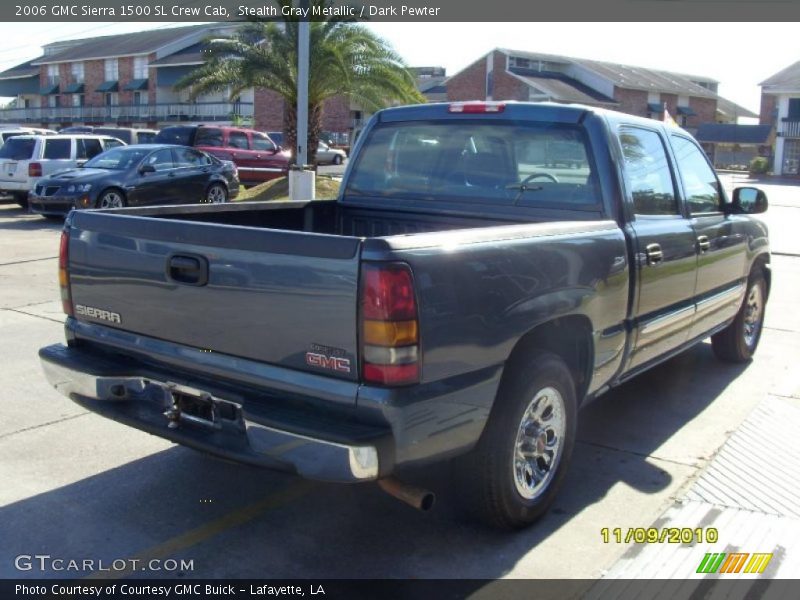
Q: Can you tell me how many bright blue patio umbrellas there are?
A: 0